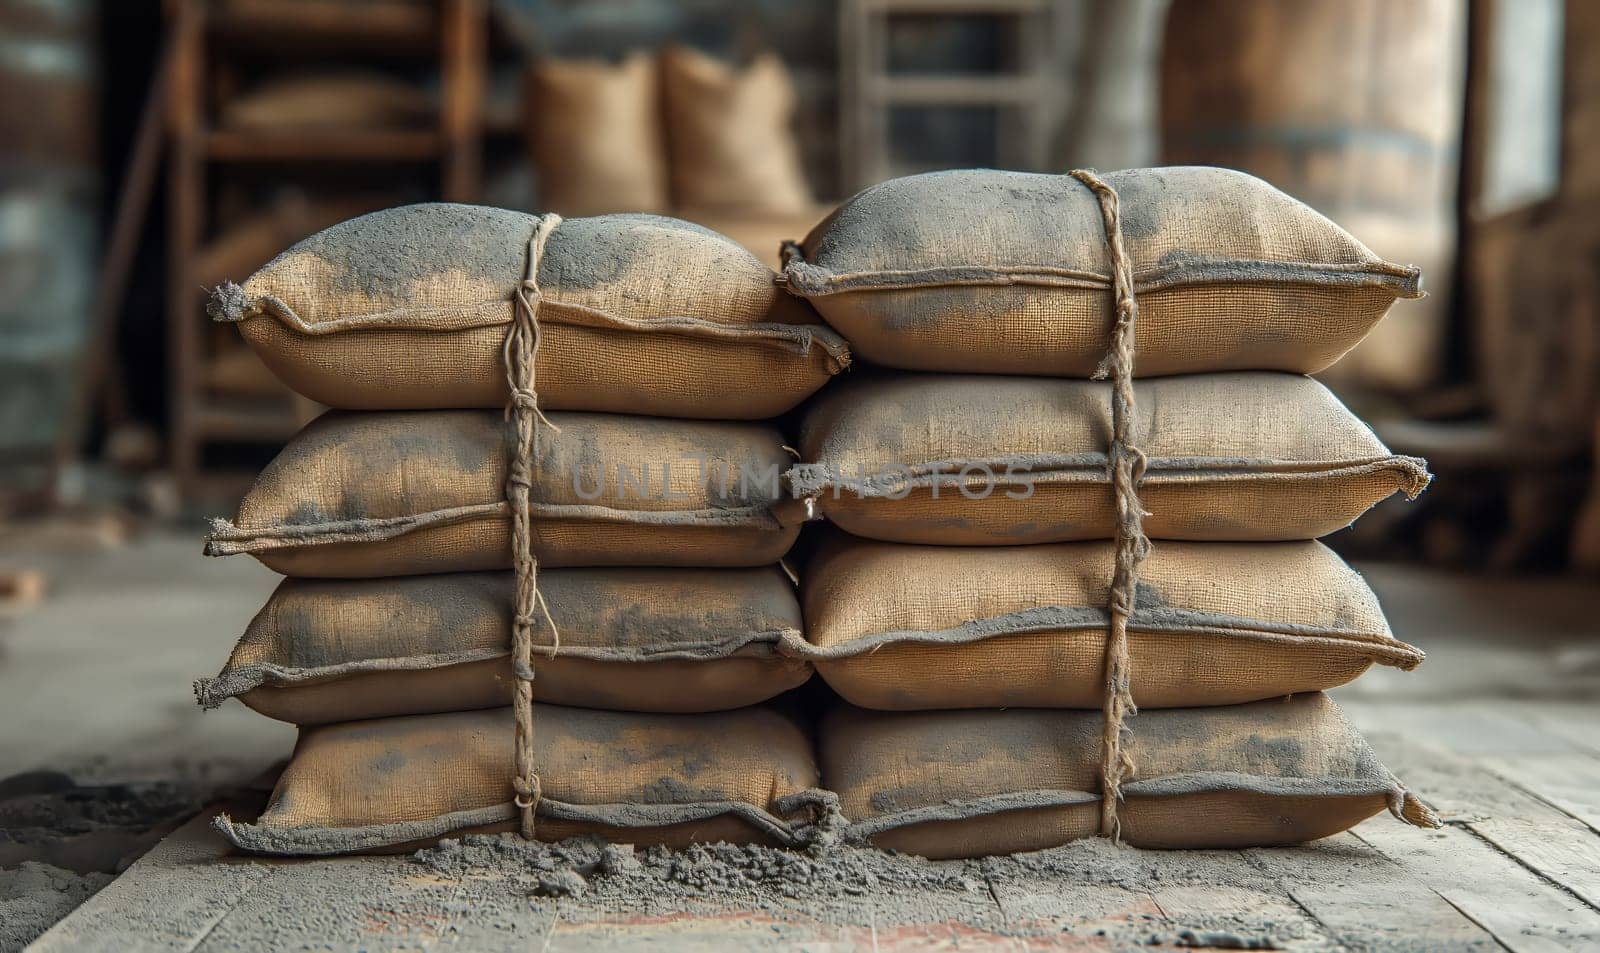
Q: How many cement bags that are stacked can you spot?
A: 8